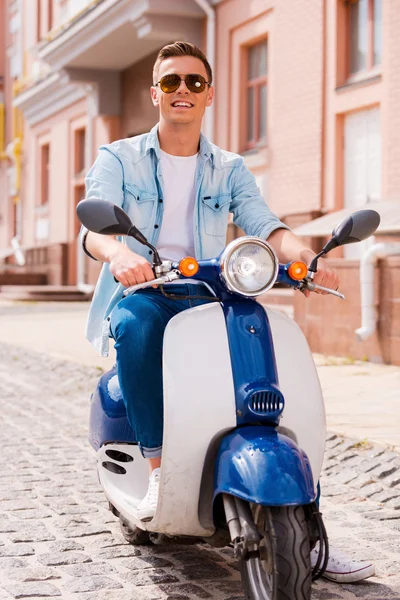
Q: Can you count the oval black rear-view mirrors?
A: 2